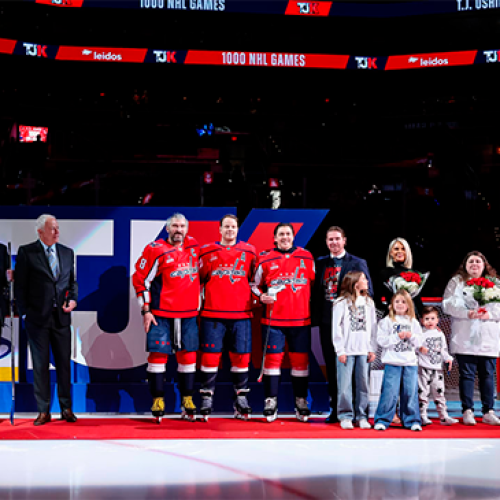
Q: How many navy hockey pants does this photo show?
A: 3